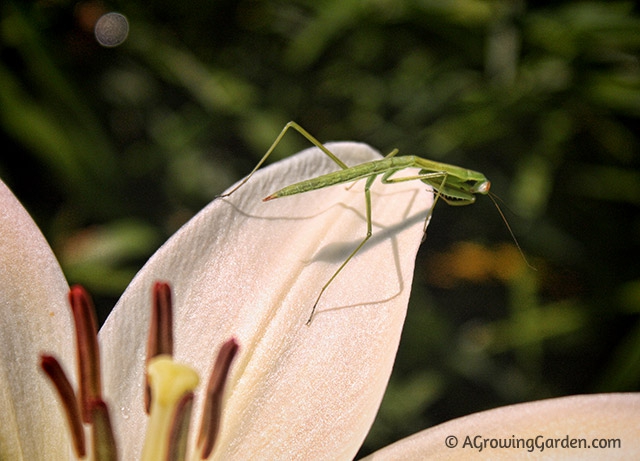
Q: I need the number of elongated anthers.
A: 6